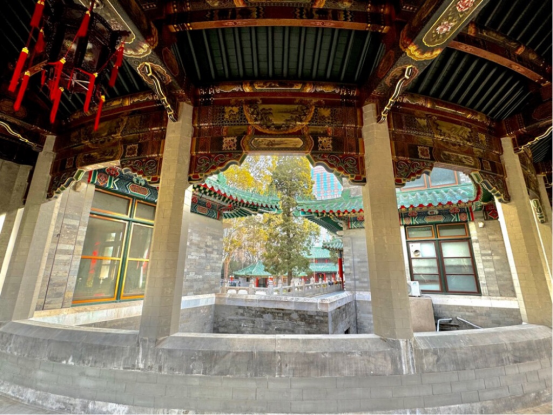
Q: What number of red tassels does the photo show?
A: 11